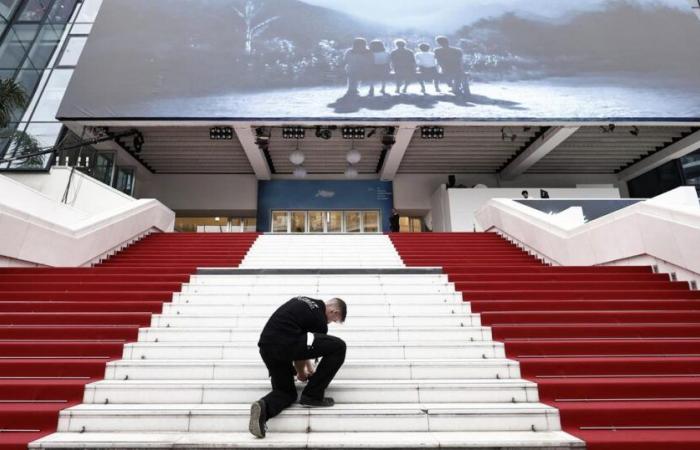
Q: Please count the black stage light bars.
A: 4